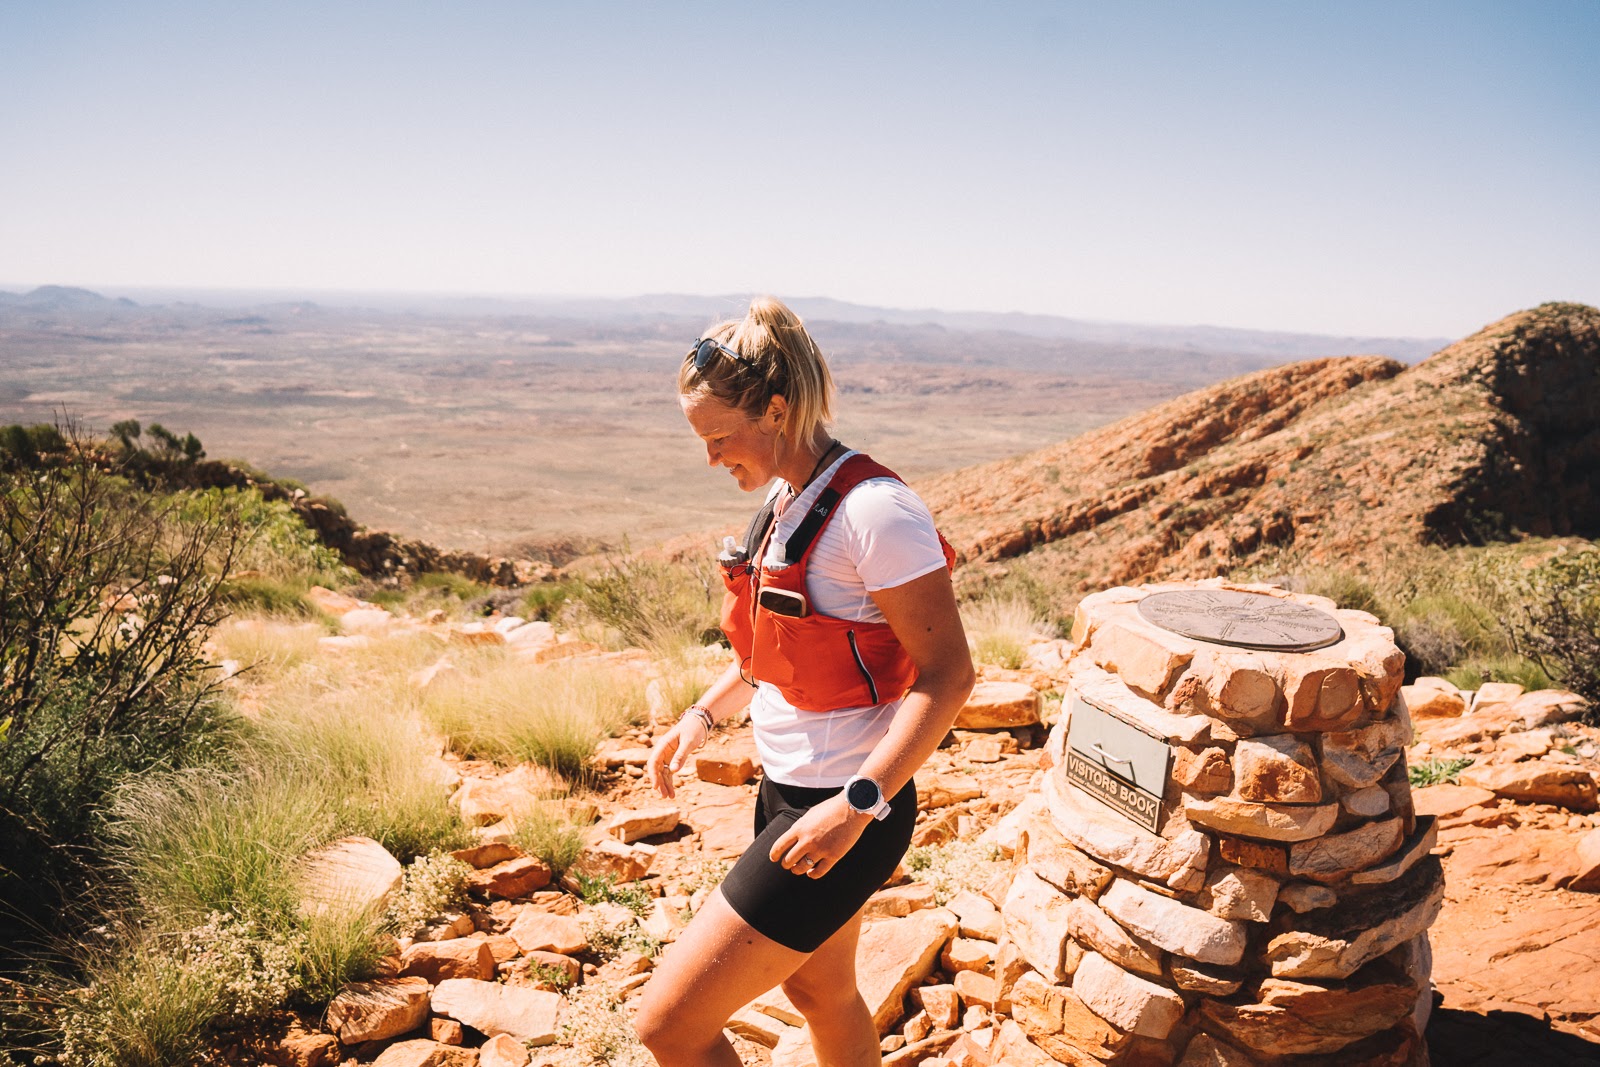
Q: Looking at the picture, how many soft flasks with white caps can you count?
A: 2